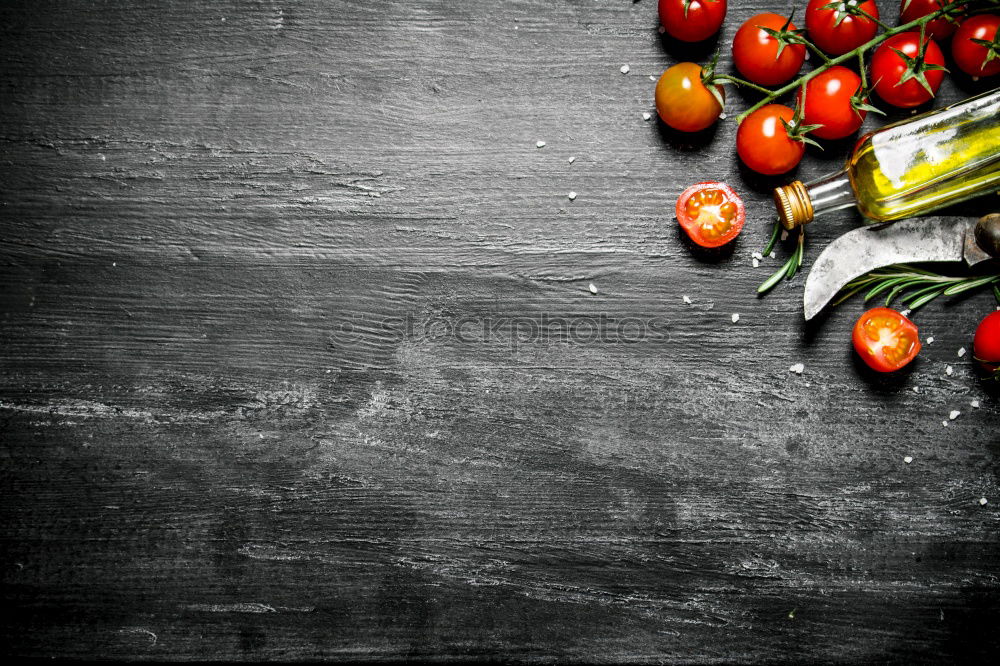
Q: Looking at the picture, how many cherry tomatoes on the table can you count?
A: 12